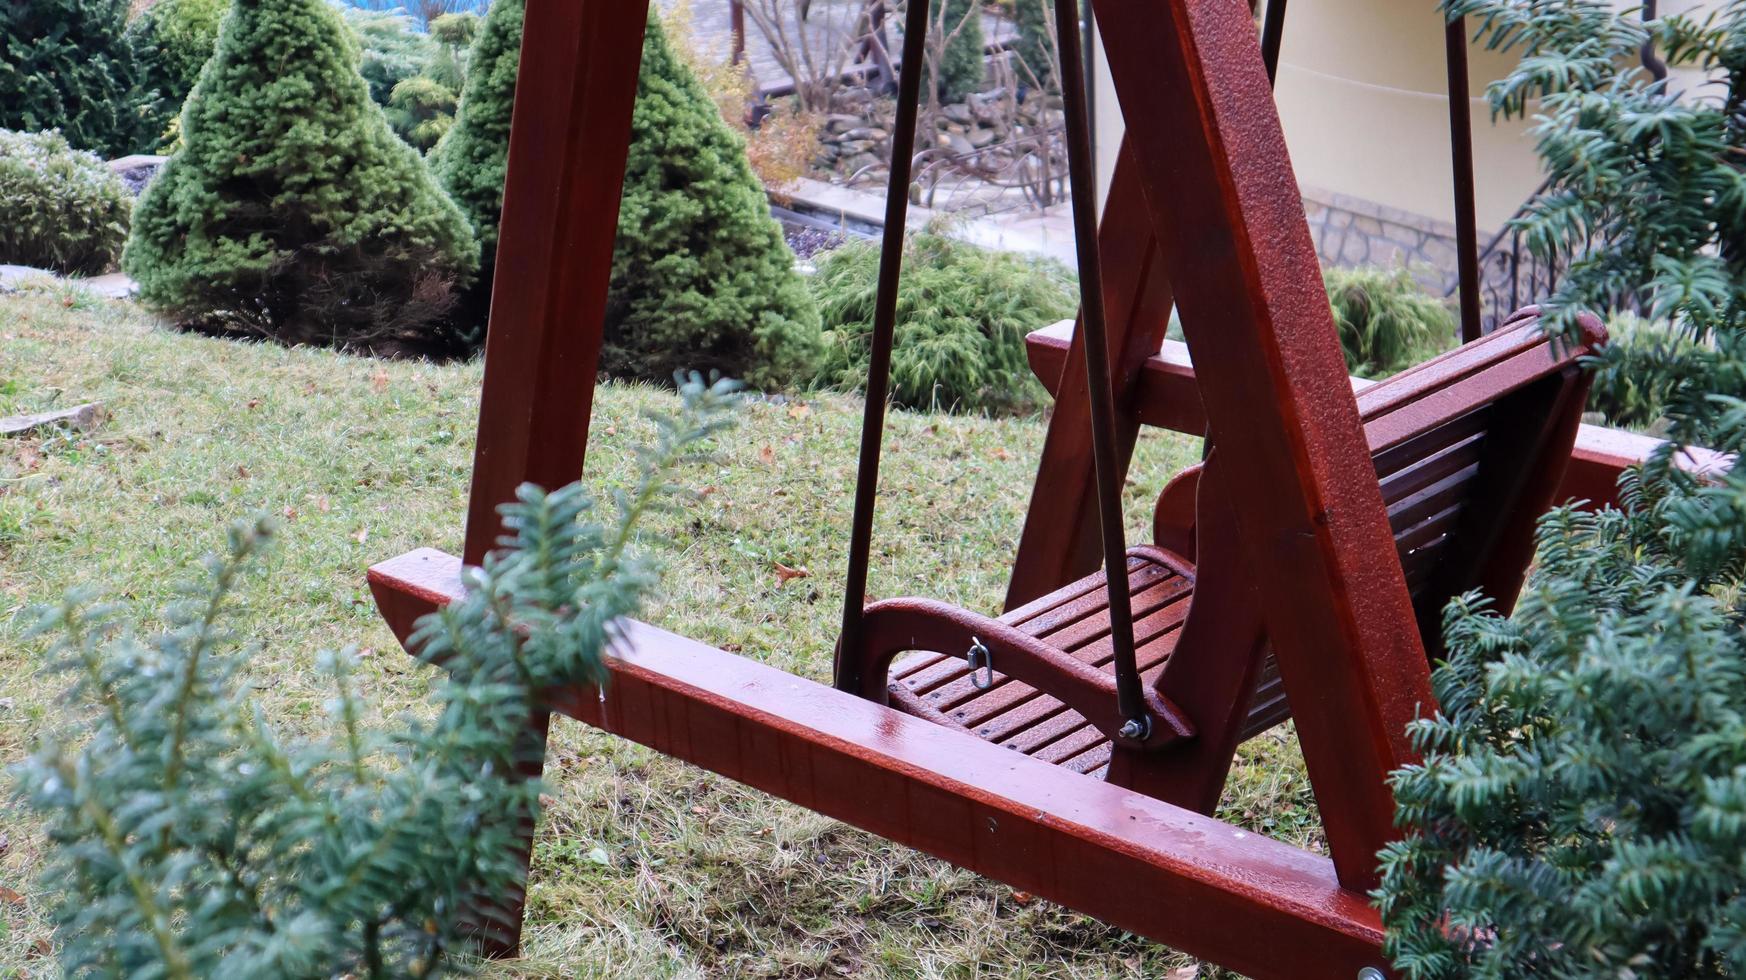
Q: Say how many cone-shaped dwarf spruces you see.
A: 2